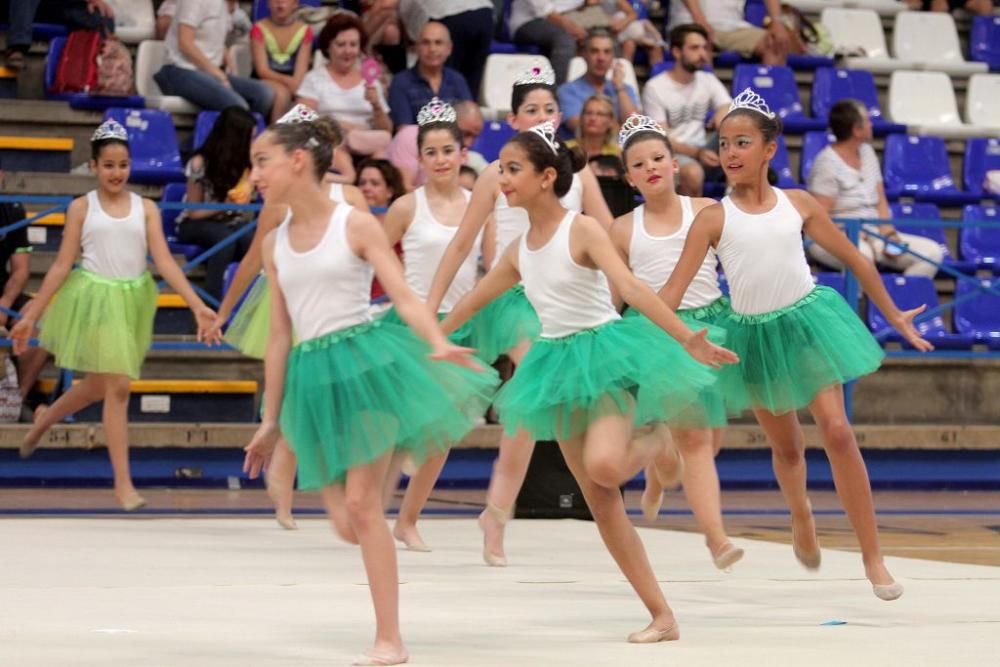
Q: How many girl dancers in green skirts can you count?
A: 8